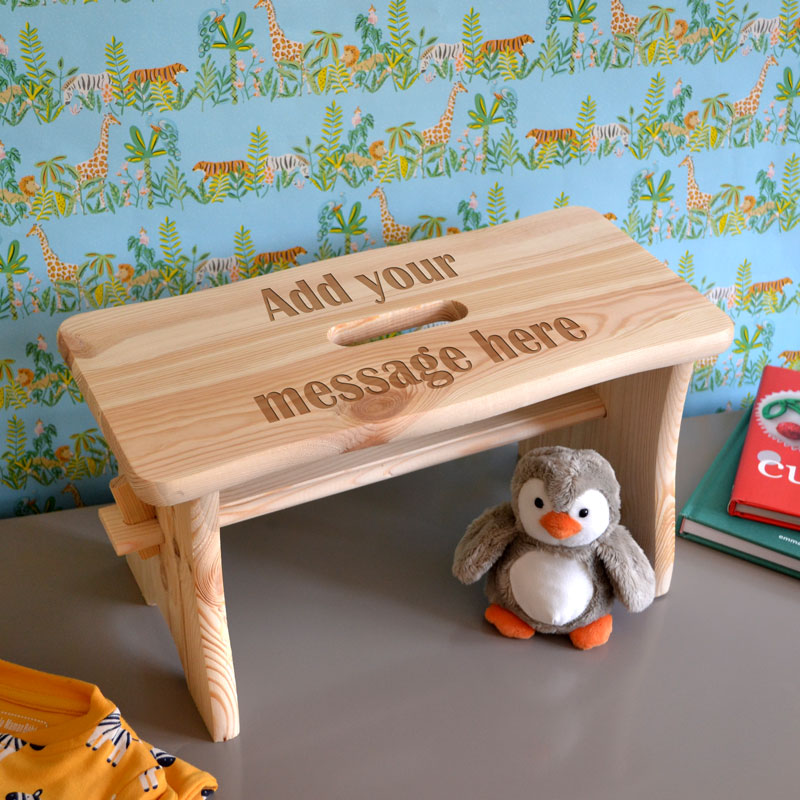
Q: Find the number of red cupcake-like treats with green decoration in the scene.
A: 1